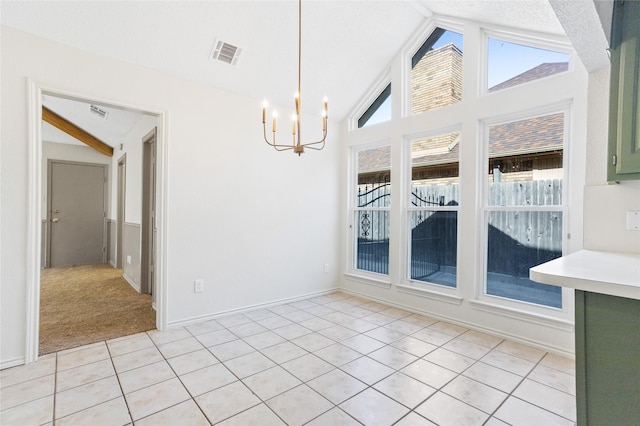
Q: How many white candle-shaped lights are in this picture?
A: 6